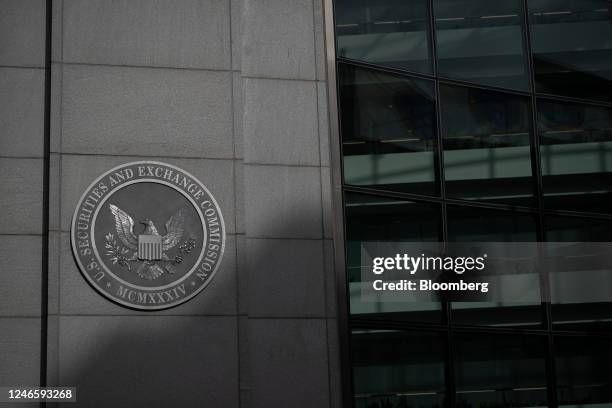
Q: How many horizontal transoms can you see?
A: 3